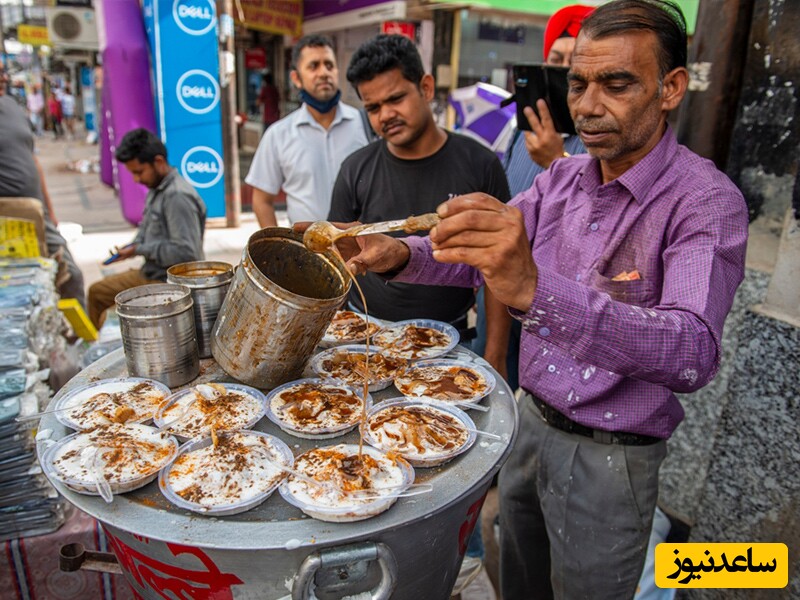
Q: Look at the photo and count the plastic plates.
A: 11